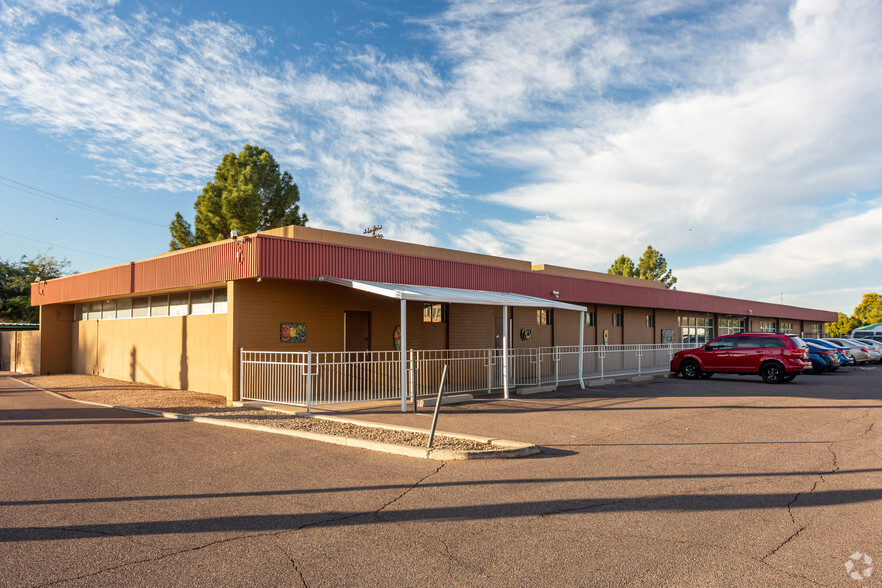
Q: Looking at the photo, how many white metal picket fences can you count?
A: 1